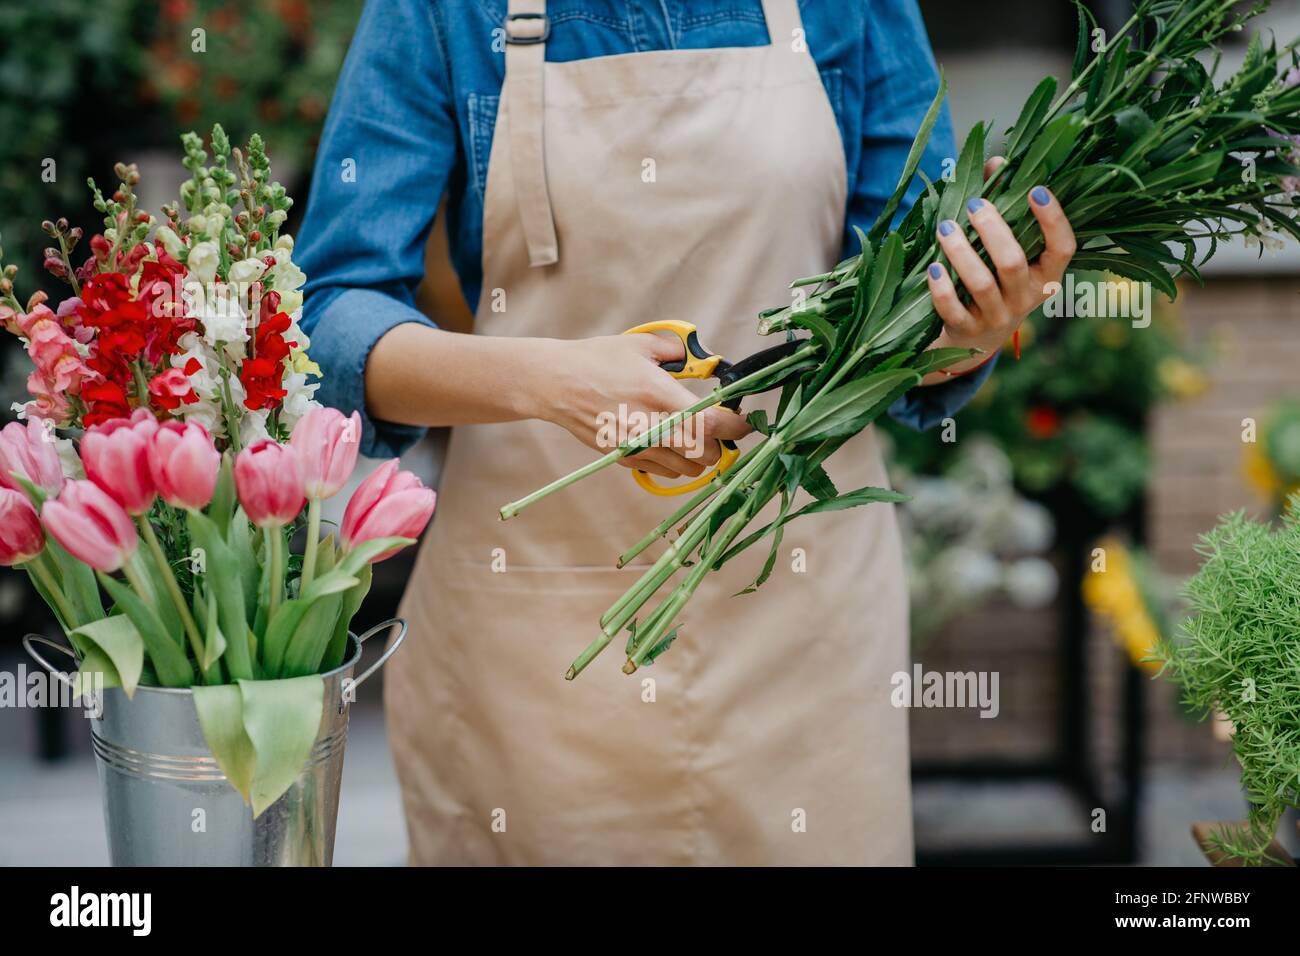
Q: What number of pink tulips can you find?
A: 8